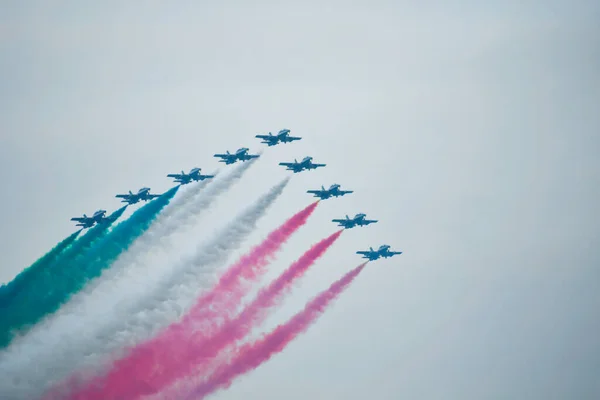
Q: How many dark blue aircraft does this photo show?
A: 9